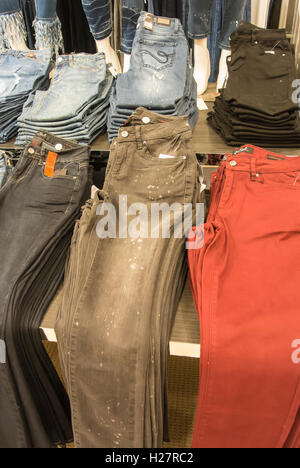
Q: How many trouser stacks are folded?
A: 4